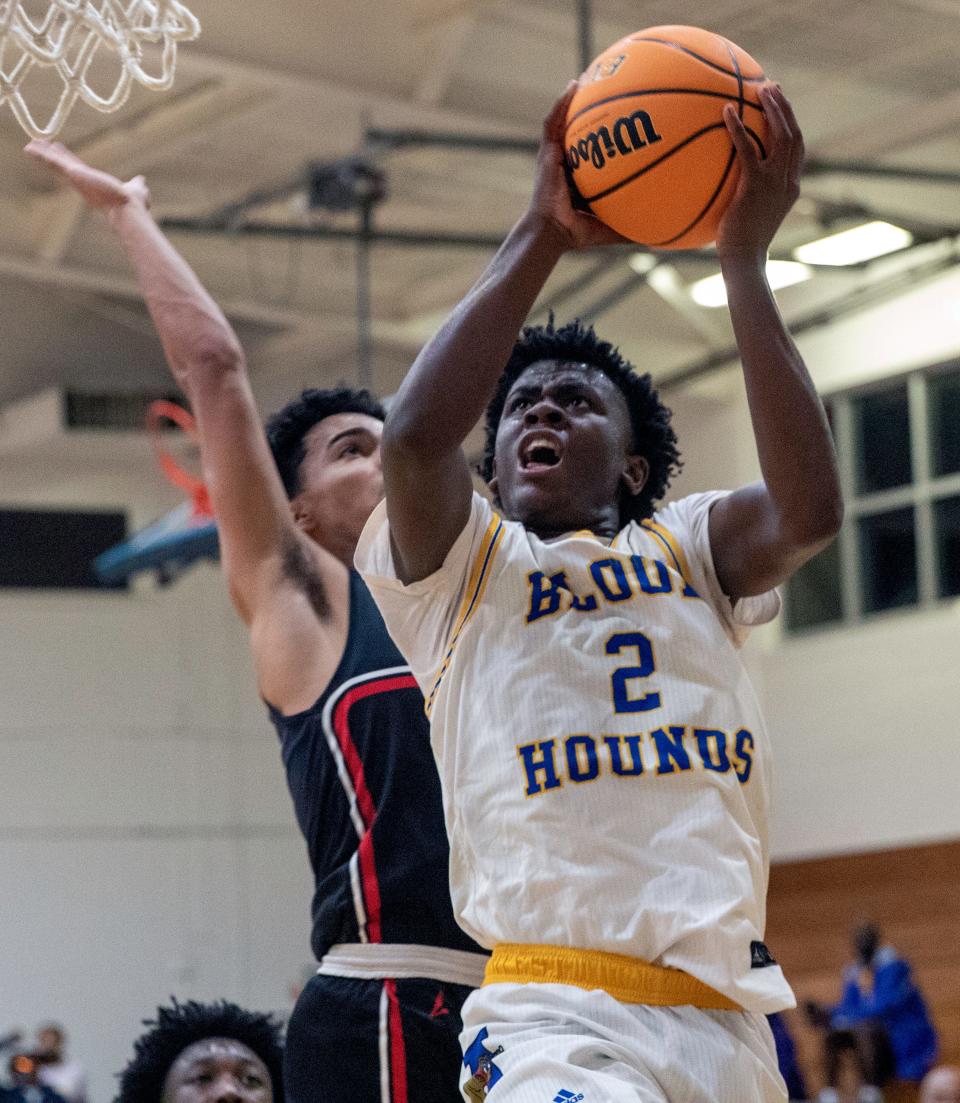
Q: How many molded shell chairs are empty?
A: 0